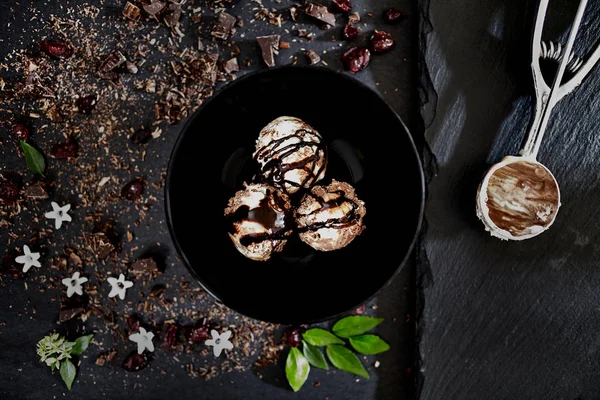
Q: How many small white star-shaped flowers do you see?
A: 6